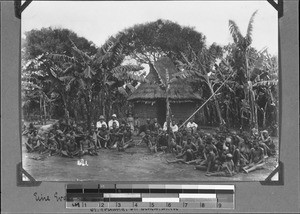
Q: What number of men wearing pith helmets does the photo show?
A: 2